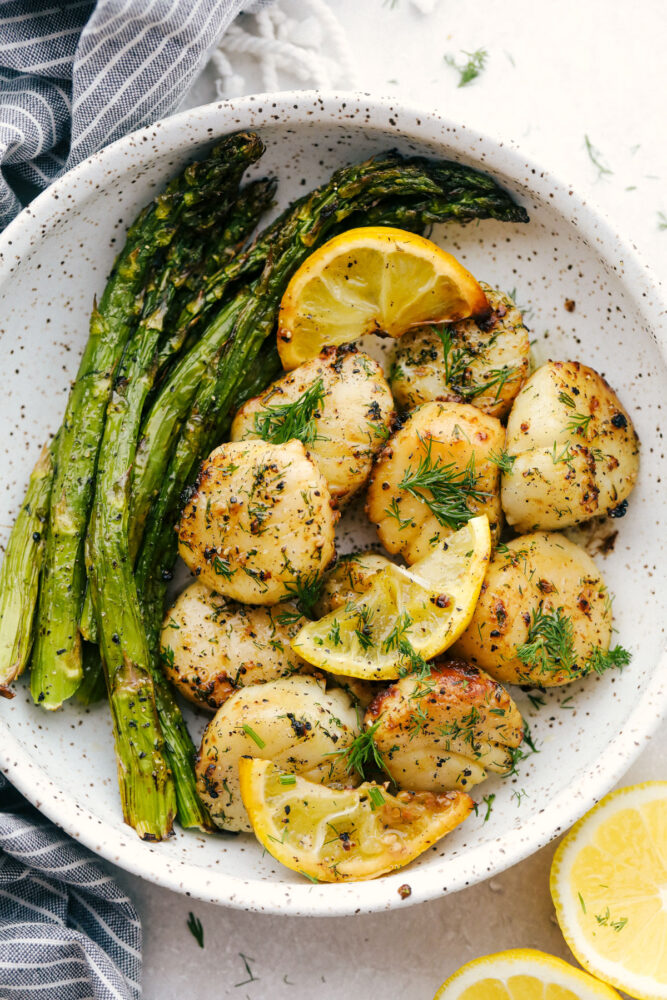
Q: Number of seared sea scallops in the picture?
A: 10